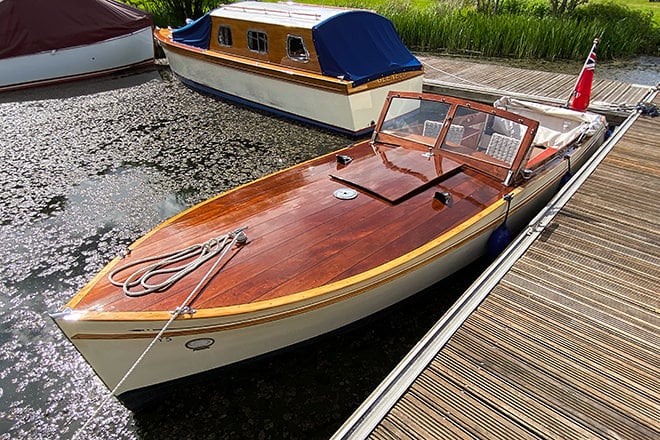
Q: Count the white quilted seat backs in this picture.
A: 2